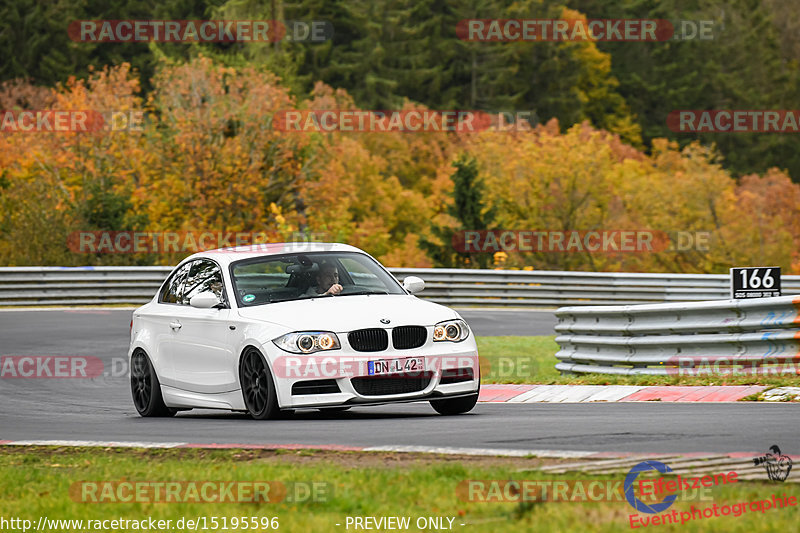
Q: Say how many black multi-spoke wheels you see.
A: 2